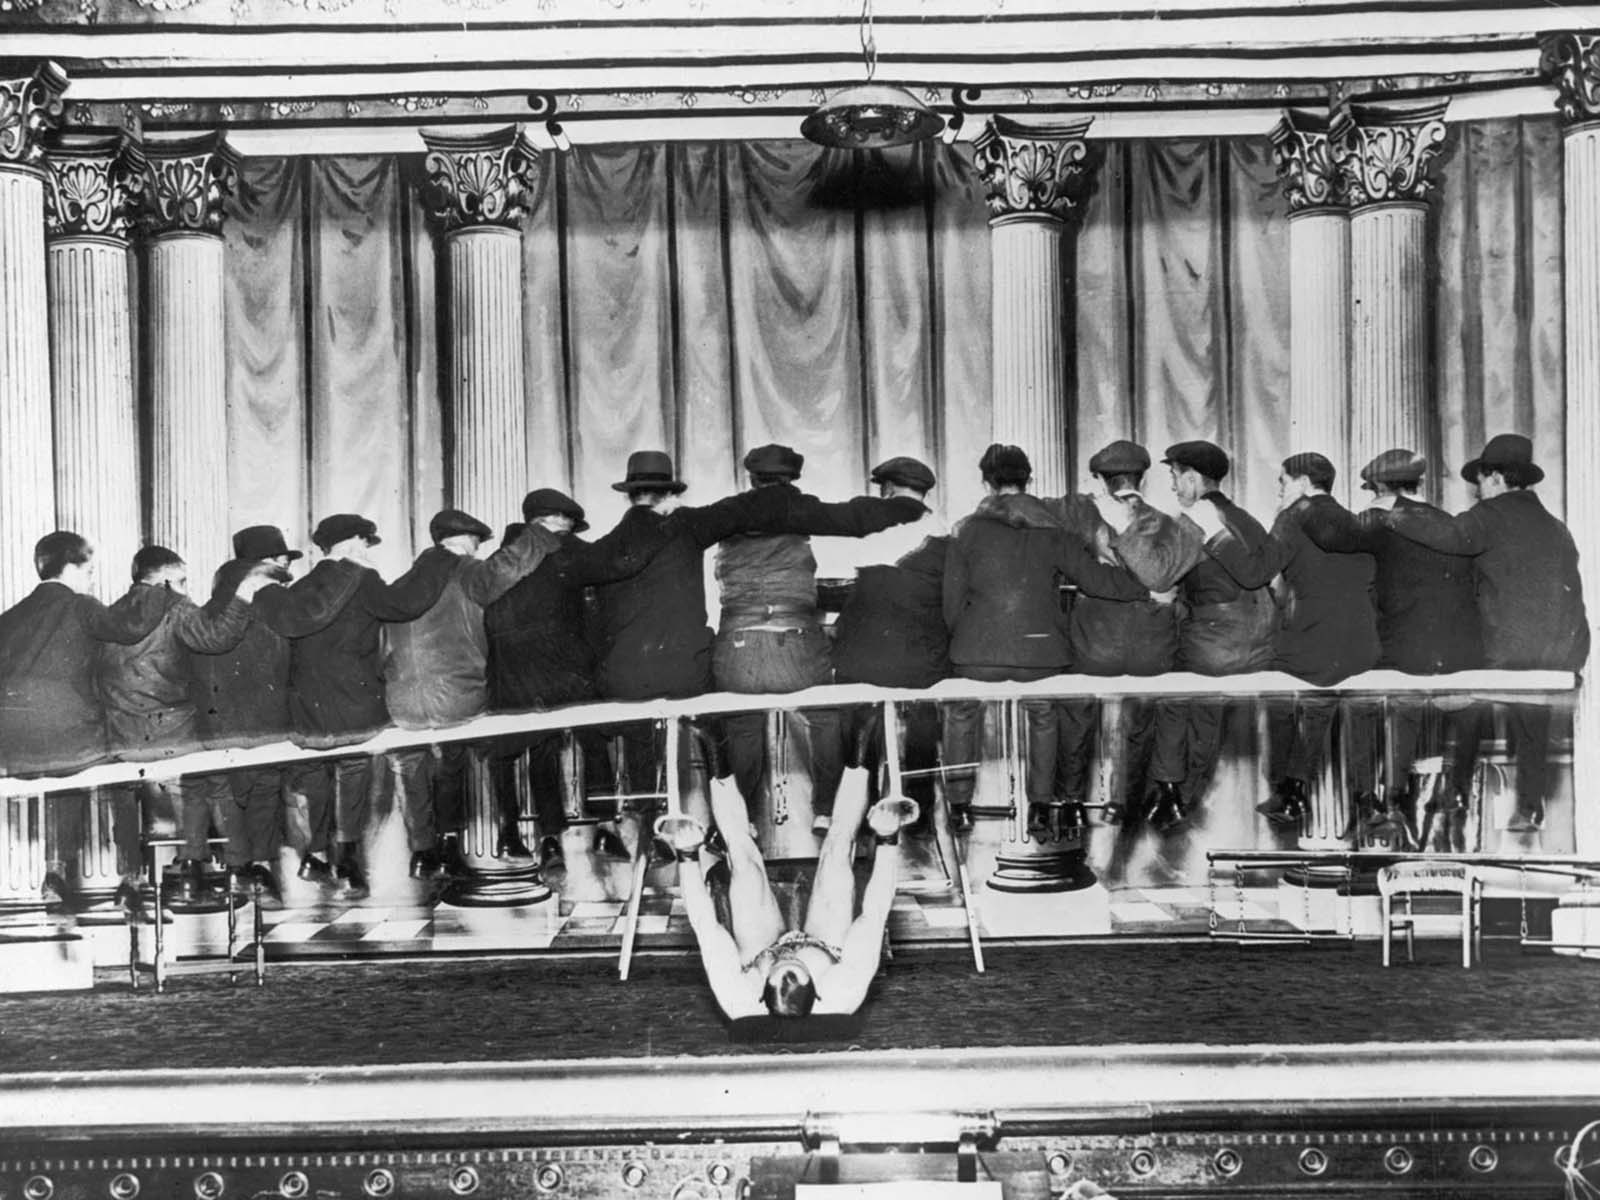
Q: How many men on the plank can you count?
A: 15